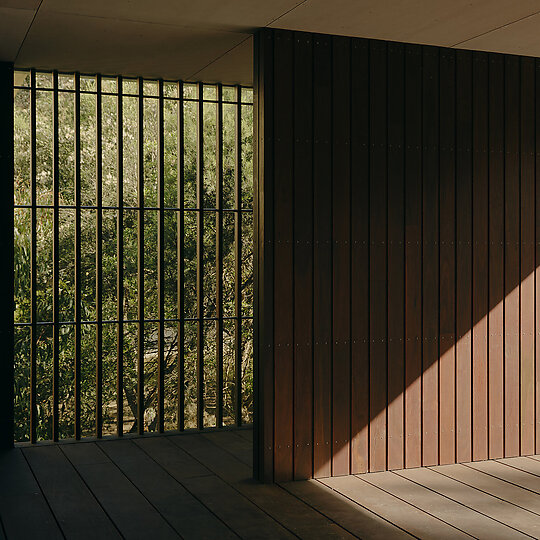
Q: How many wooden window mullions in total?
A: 11